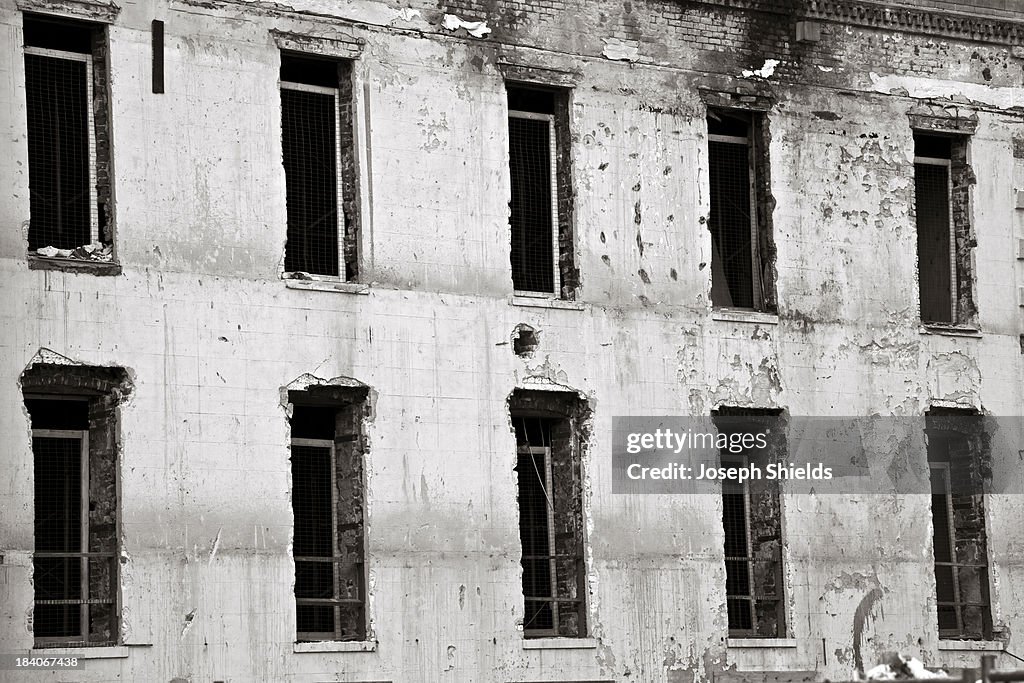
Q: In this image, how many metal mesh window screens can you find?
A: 10